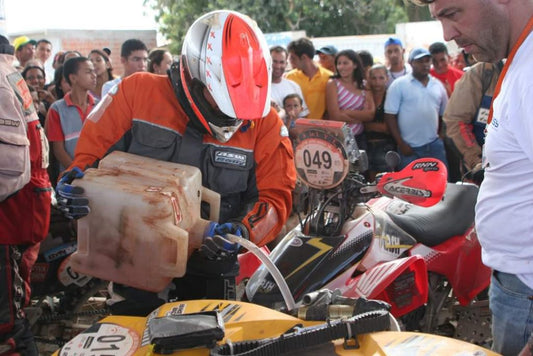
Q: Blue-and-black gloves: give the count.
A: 2